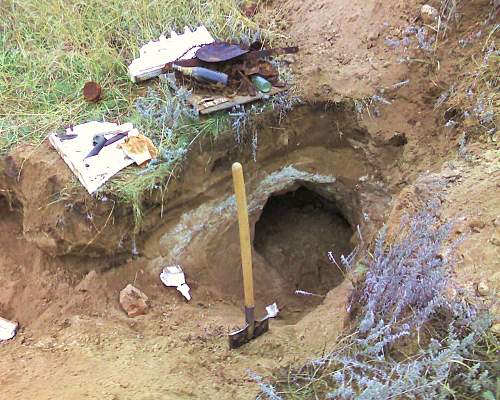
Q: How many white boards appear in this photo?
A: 2